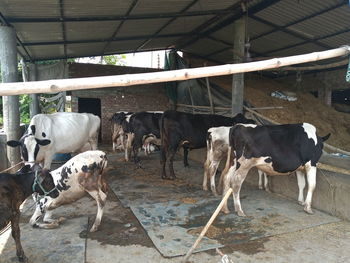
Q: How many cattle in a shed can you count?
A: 8